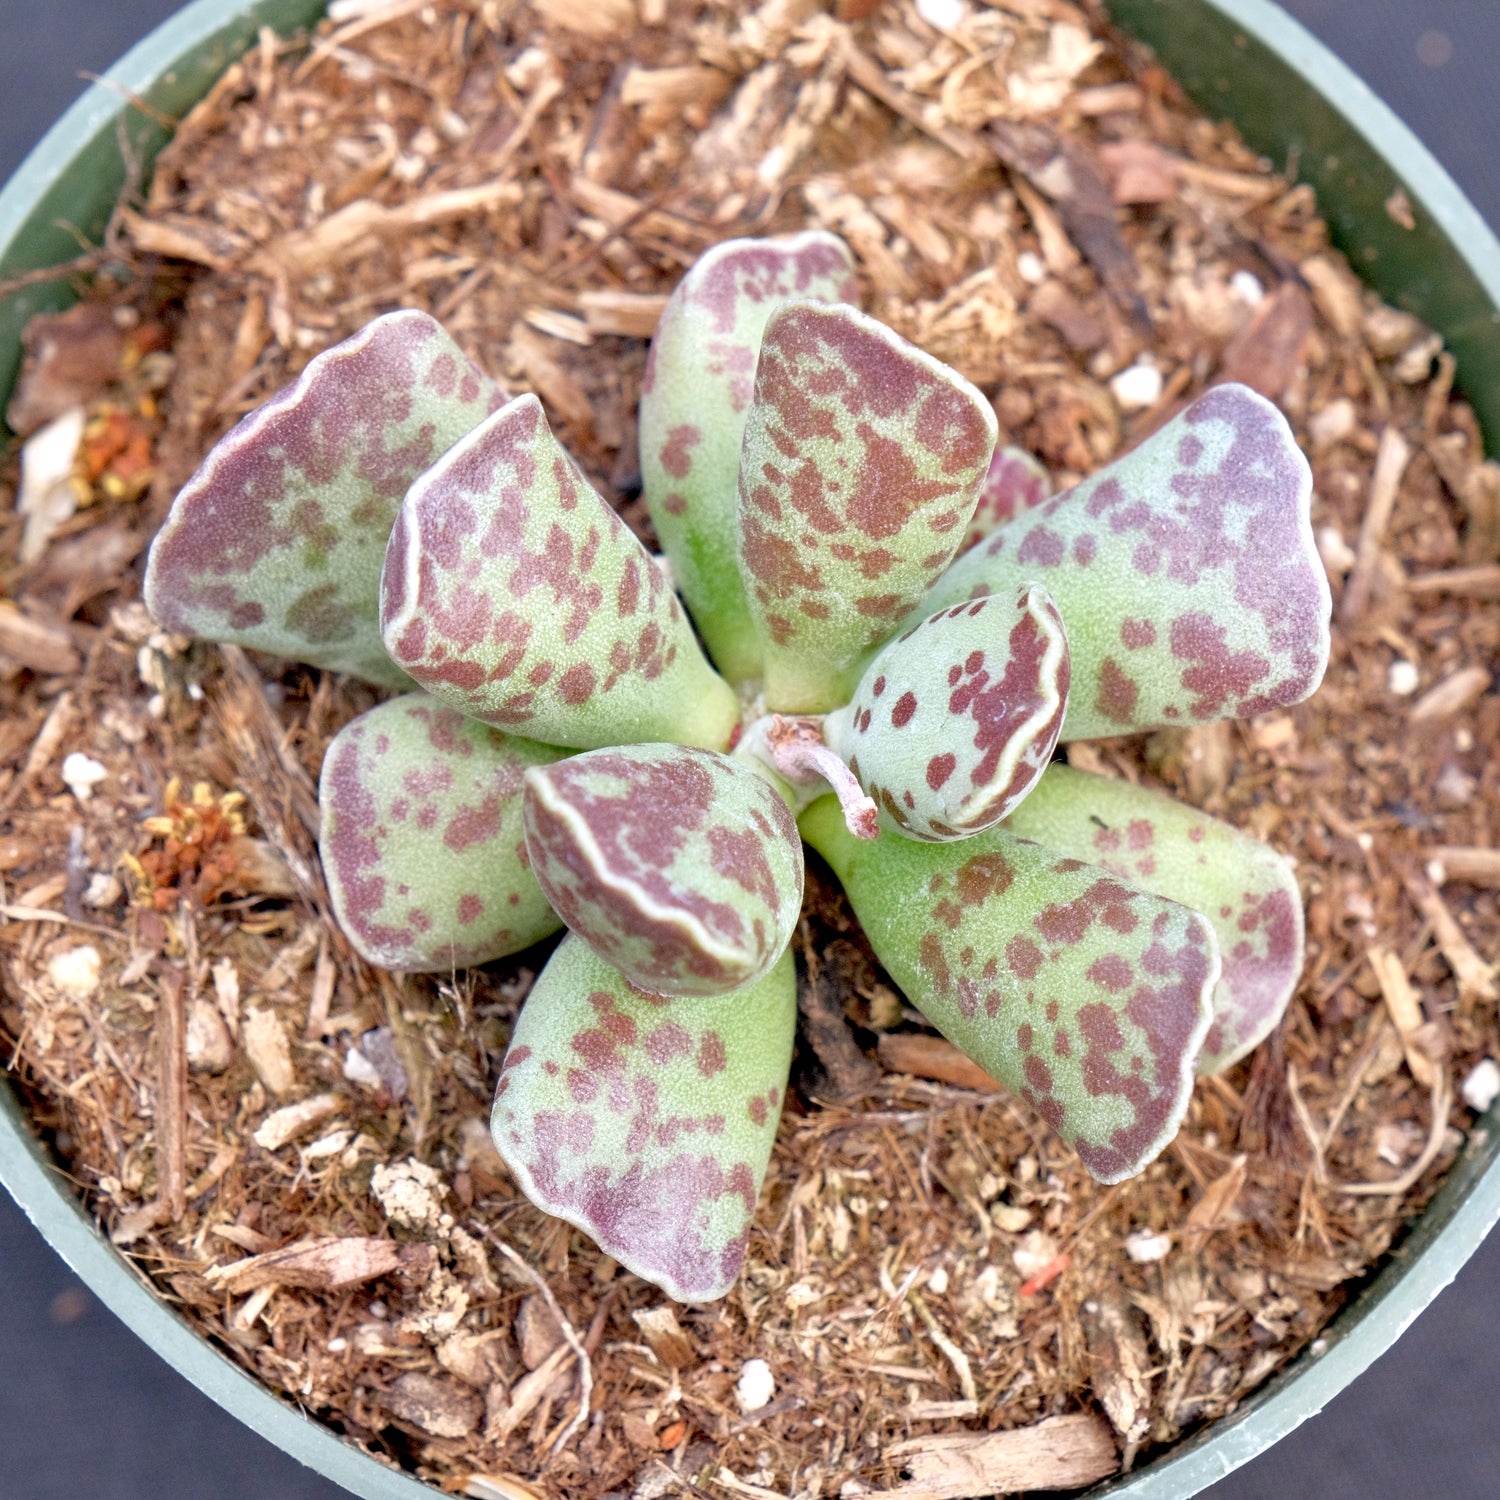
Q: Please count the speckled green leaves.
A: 12